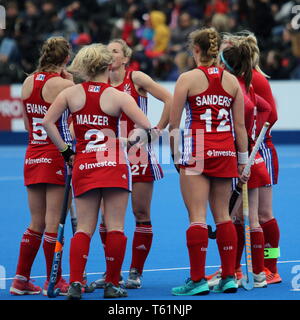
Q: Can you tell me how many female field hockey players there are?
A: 6